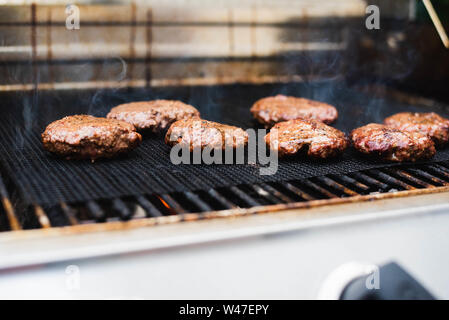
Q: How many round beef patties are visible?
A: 7